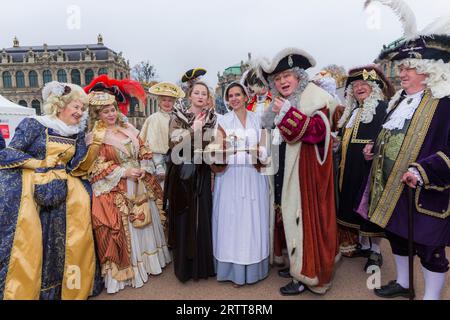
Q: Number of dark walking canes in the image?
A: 1